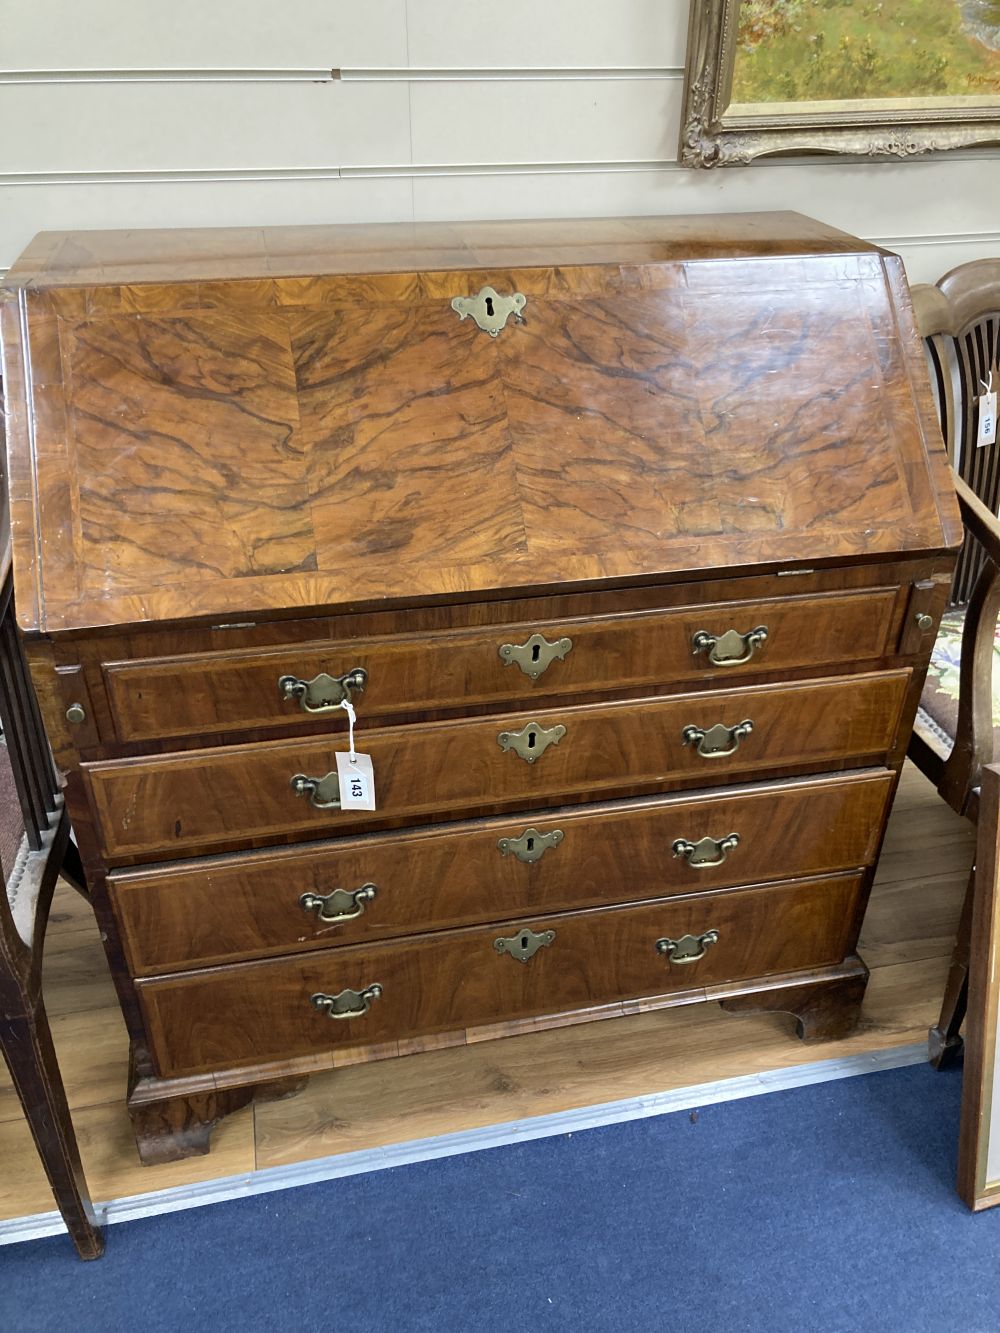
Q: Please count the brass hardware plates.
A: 13